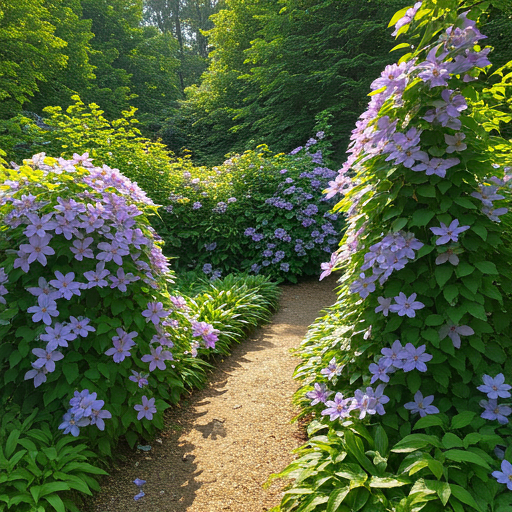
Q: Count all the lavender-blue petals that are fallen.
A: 2